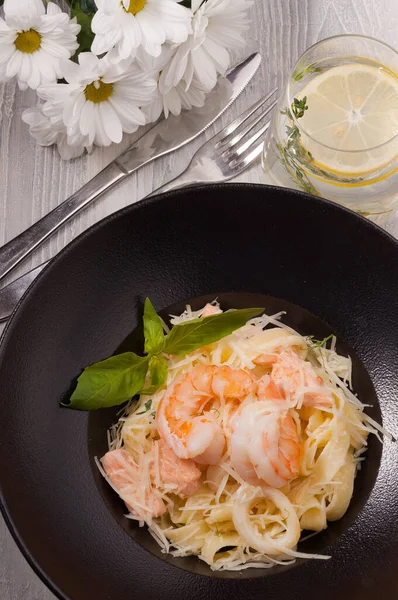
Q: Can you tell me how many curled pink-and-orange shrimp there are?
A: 2